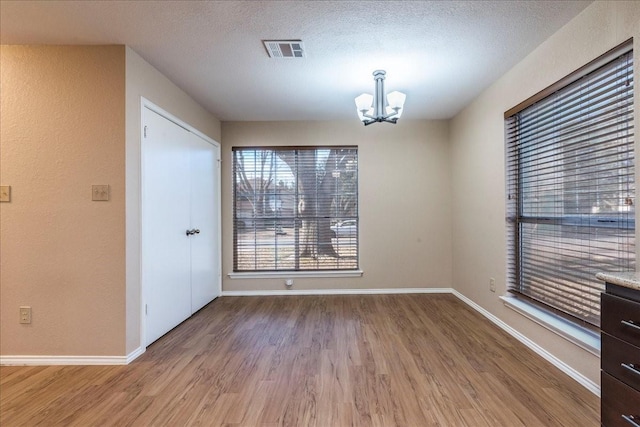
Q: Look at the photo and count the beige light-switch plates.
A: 2